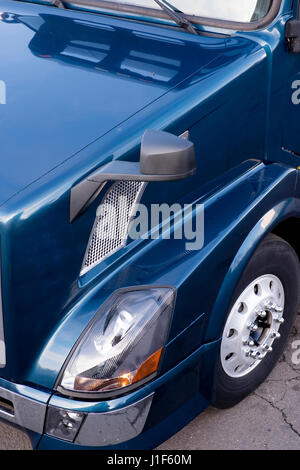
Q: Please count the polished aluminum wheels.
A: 1